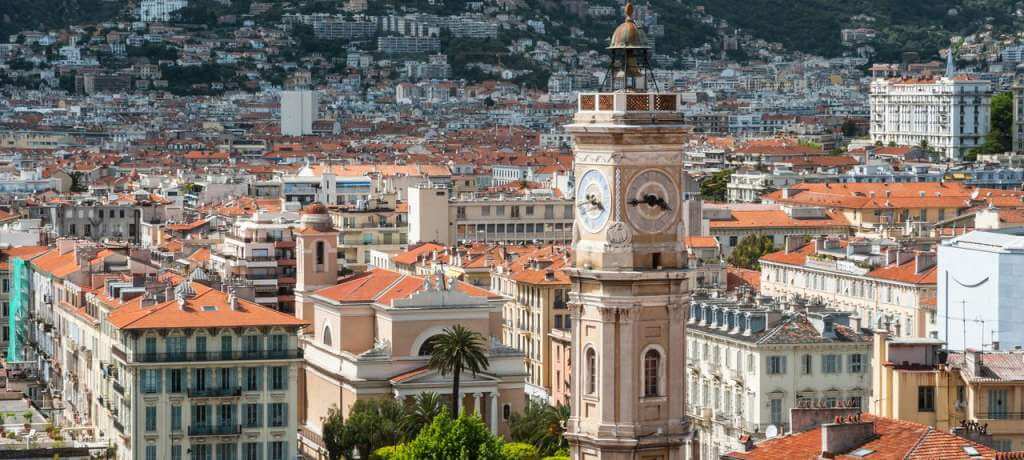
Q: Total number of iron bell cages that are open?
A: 1